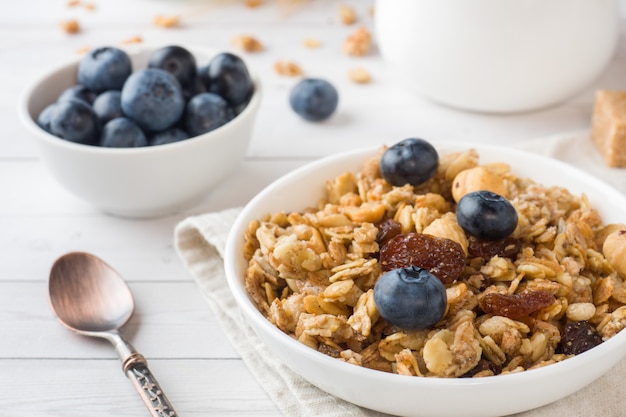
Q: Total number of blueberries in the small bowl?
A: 12